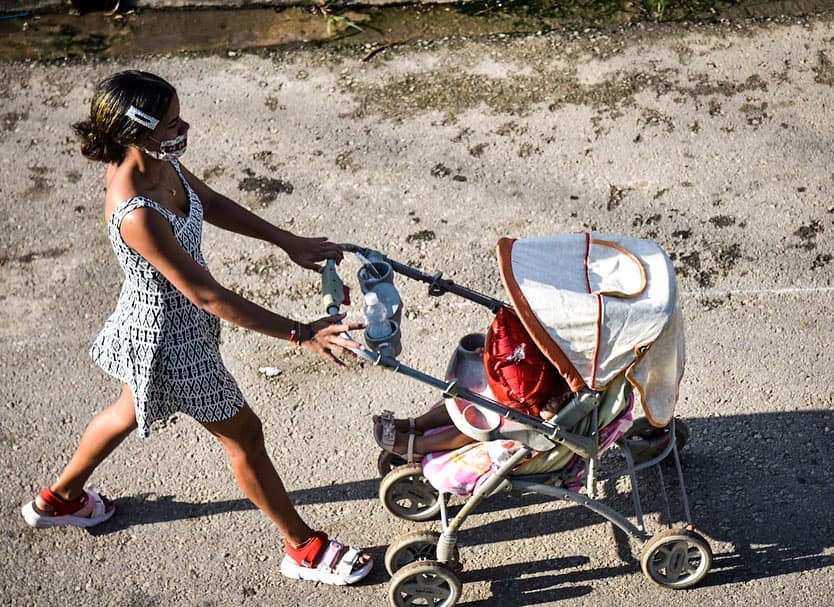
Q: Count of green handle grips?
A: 1